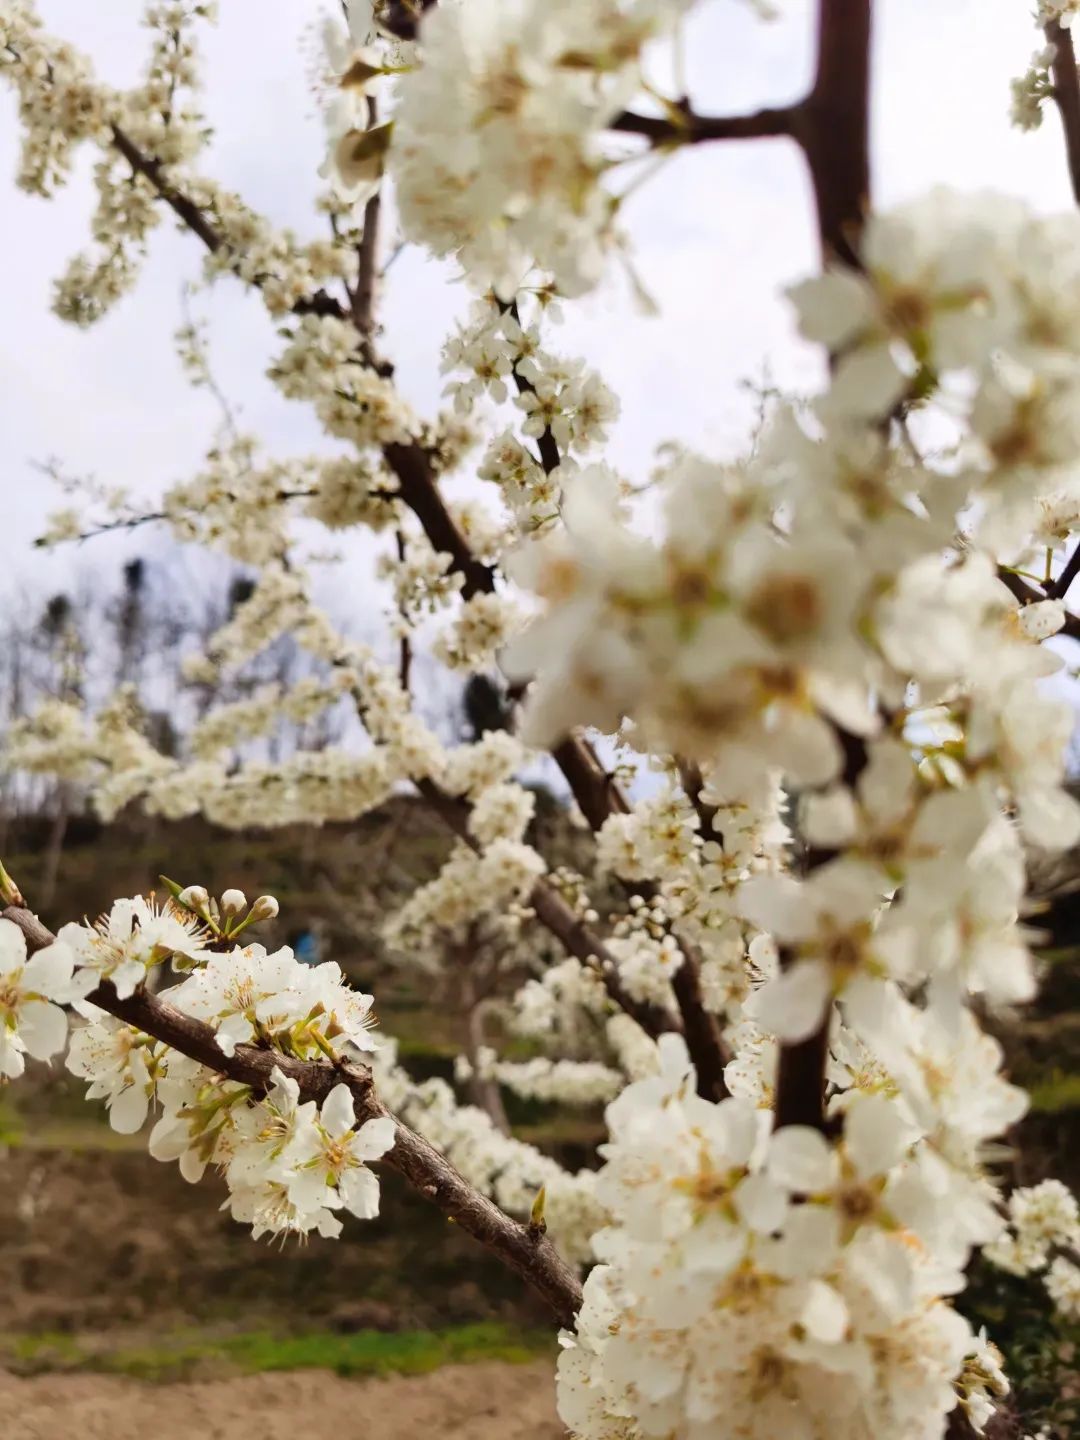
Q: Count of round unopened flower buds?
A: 3